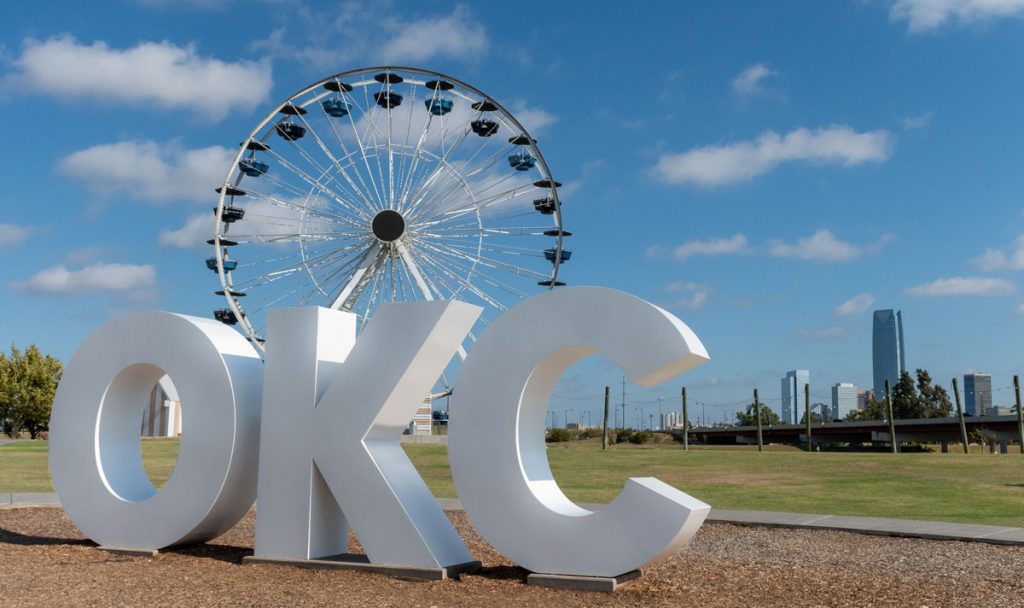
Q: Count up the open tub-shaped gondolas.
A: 12